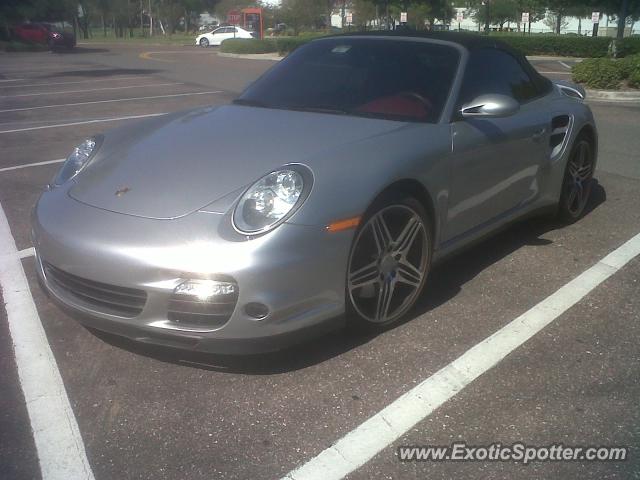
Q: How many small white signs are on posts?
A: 5